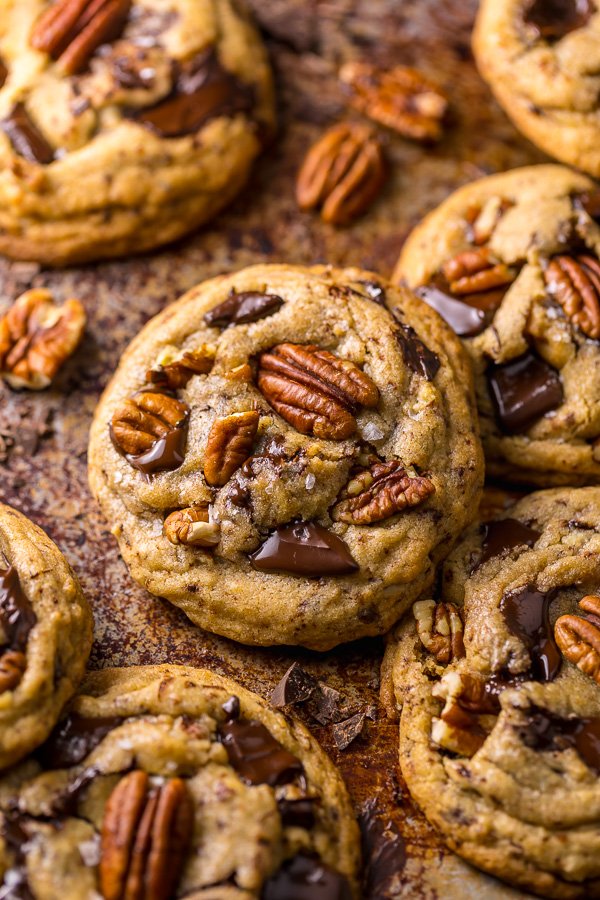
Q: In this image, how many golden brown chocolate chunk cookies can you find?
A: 7